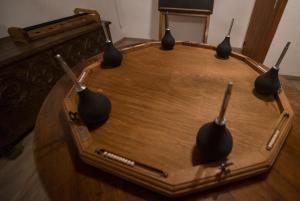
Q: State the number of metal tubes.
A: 6